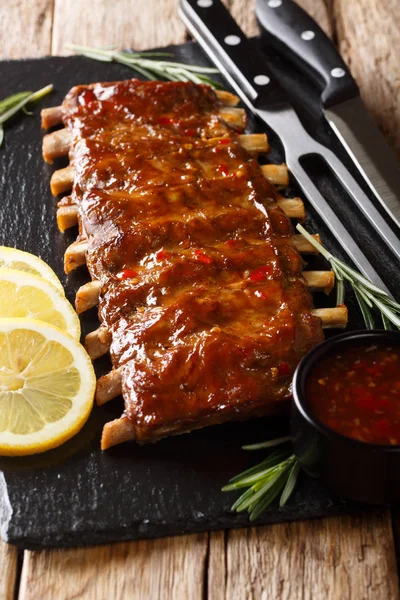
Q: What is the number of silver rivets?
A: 6